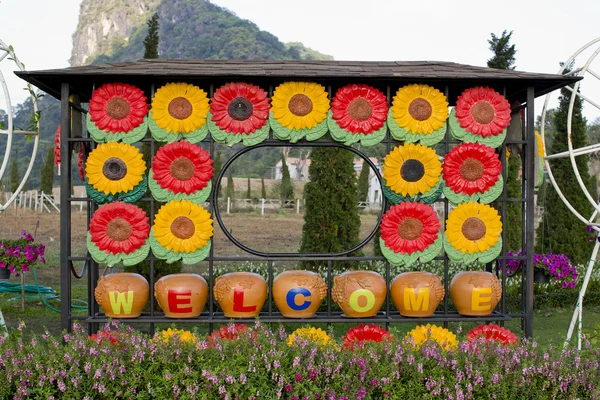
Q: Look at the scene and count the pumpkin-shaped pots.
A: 7